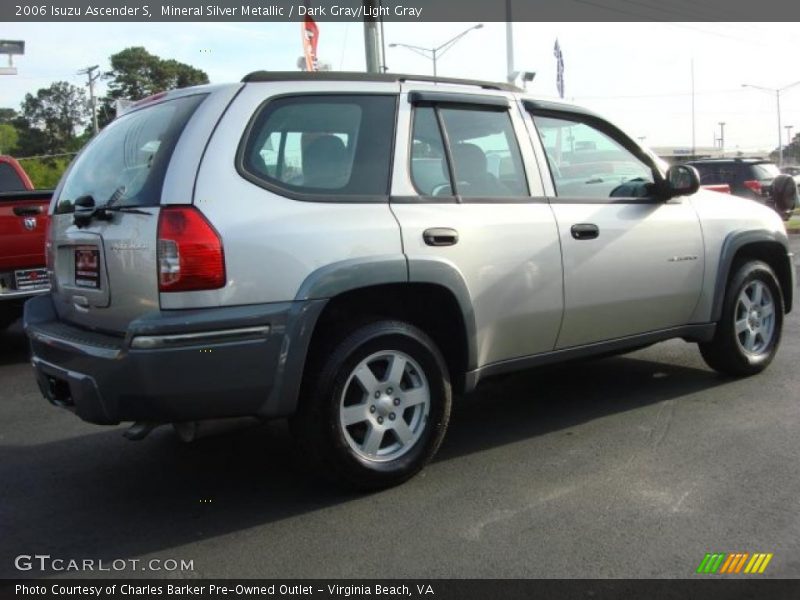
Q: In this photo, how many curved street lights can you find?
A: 2